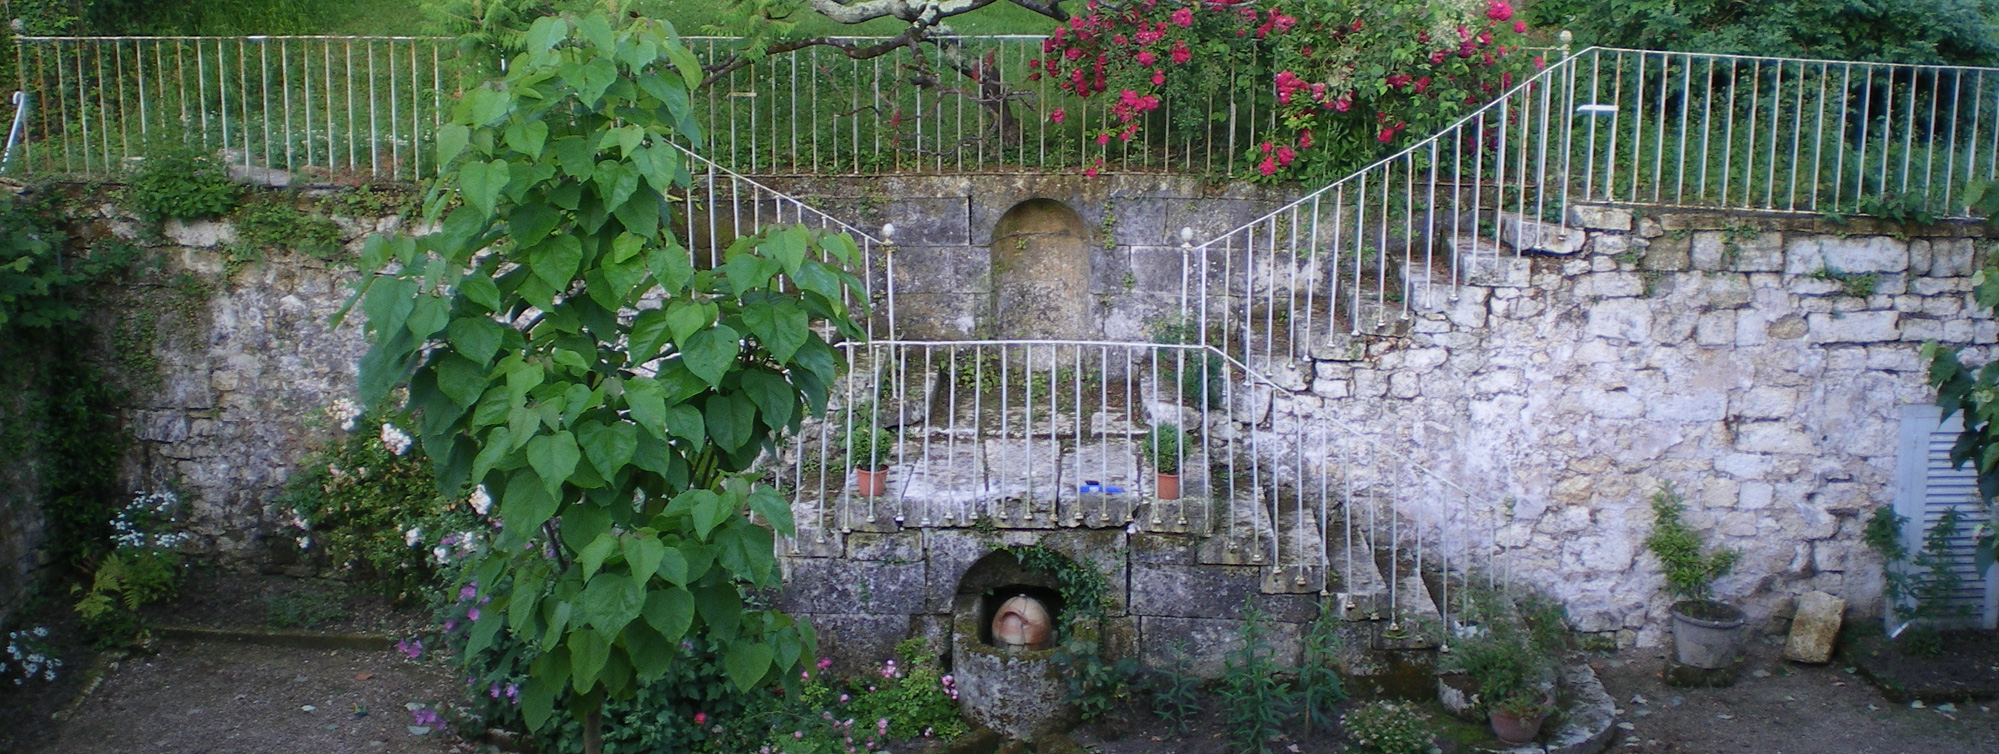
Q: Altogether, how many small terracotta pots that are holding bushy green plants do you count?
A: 2